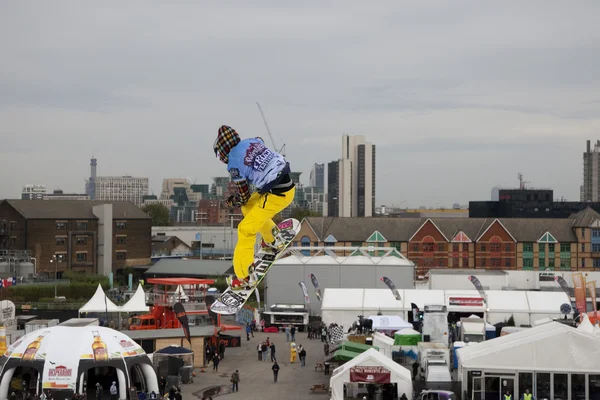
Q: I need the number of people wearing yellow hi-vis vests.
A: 2